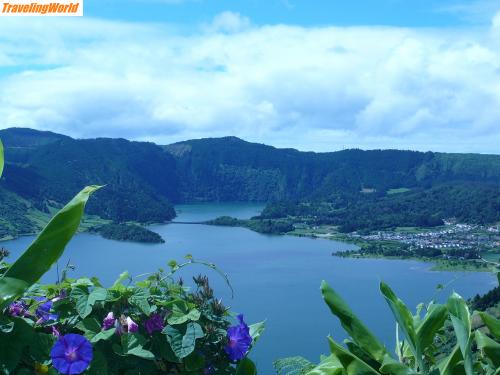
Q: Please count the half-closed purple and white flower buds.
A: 2